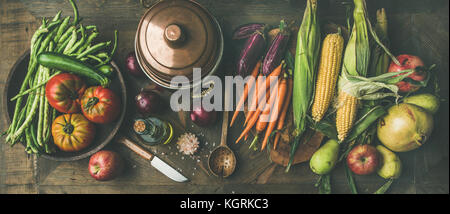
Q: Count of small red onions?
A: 3